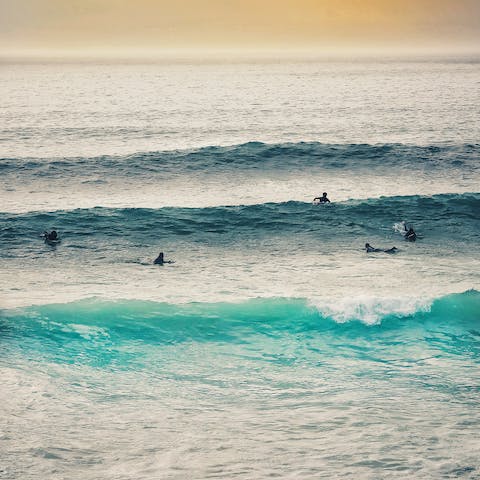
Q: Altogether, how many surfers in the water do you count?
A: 5